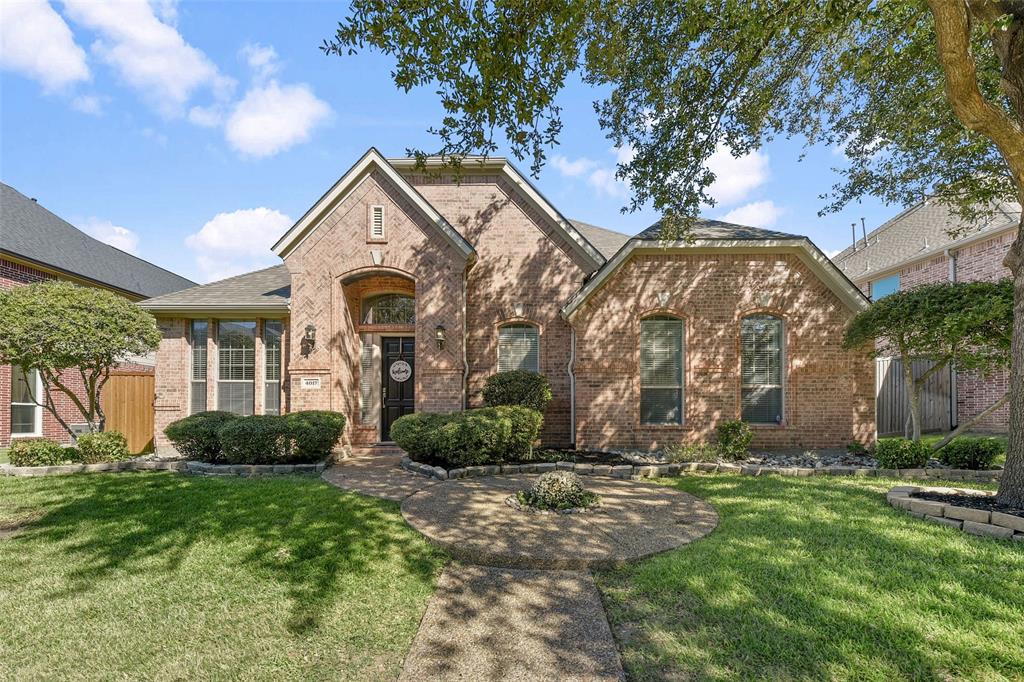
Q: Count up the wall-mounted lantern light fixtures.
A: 2